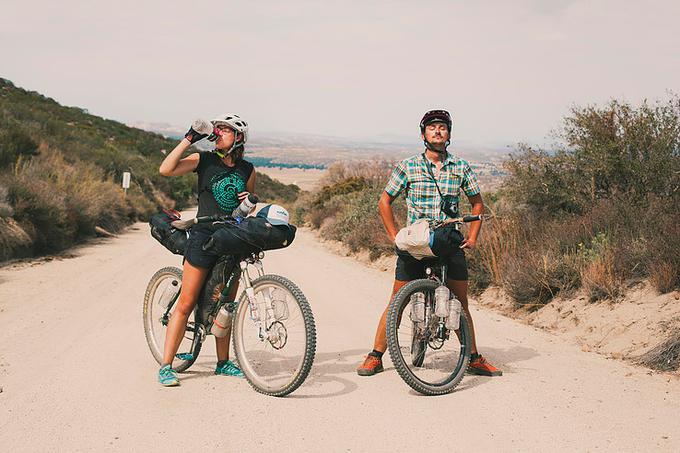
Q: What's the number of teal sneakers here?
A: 2